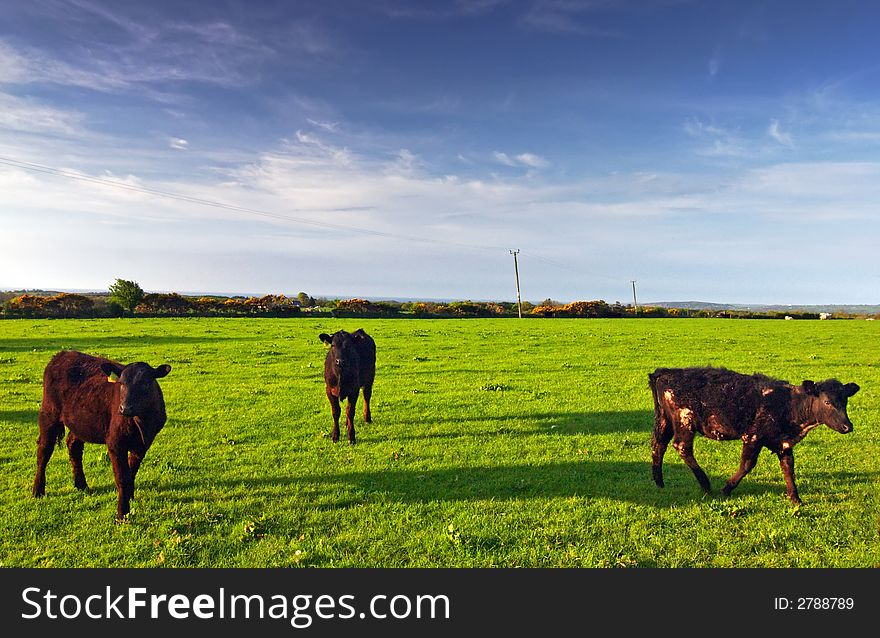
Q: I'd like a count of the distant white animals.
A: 2